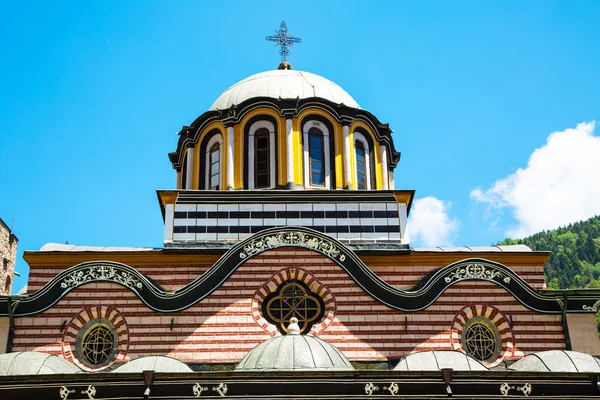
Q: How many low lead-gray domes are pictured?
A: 5